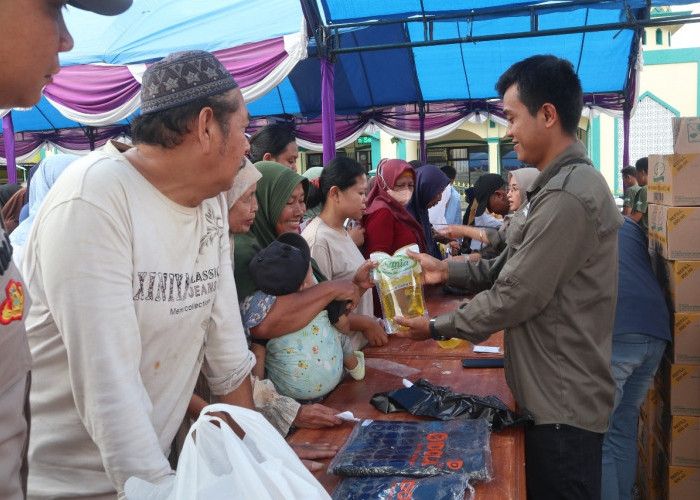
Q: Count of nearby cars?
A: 0